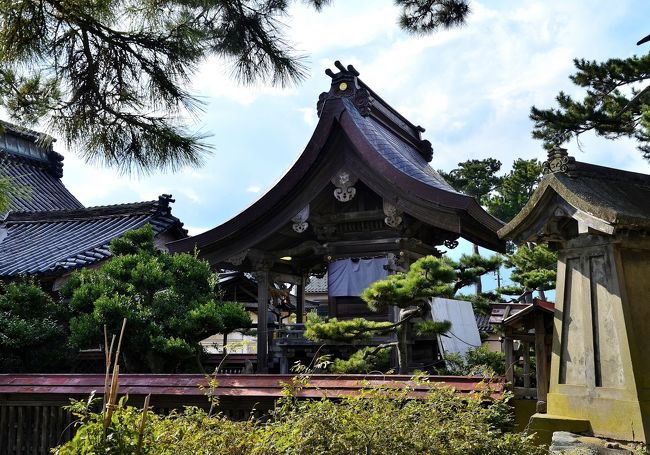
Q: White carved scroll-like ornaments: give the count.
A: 3